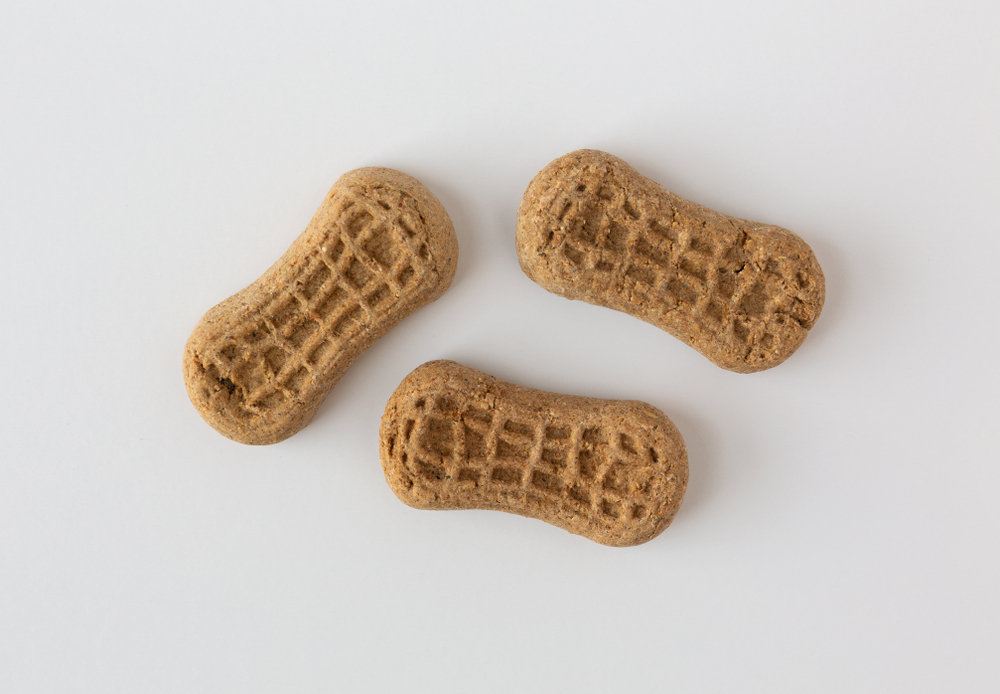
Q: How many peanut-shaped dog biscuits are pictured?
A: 3